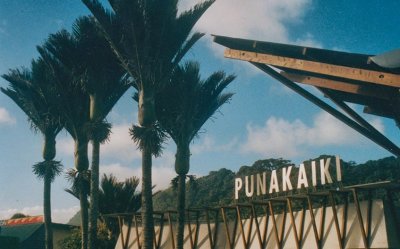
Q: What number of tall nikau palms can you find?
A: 5